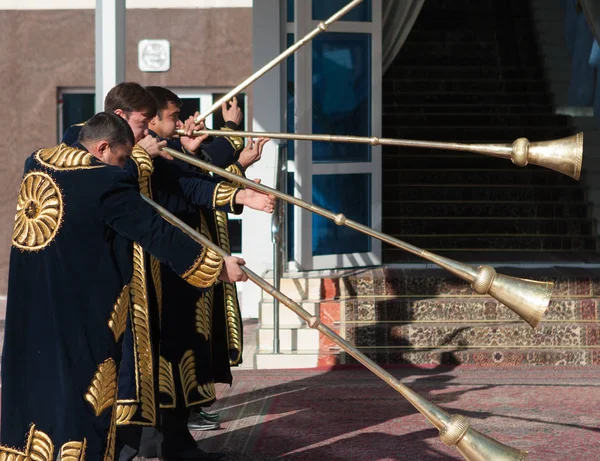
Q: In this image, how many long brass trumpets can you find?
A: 4